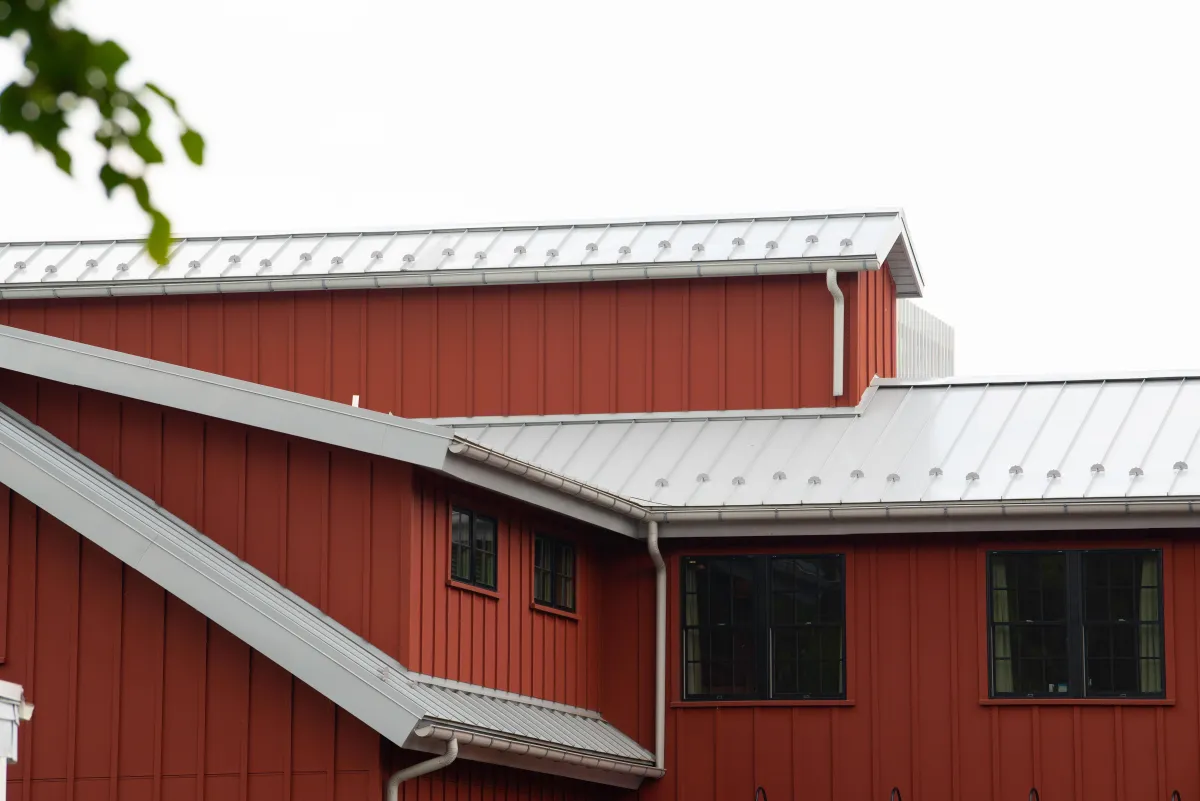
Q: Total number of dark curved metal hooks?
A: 4